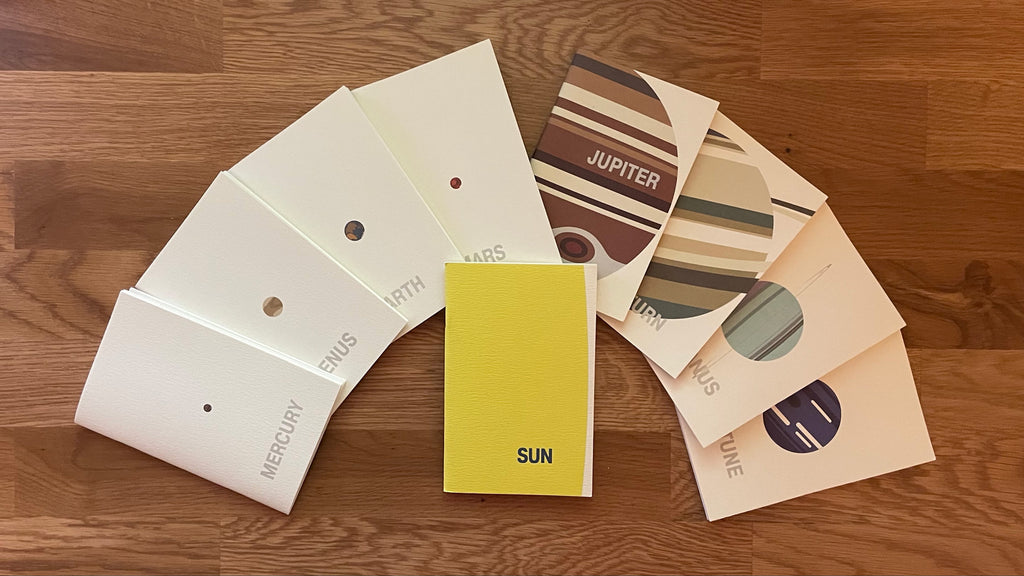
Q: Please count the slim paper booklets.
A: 9